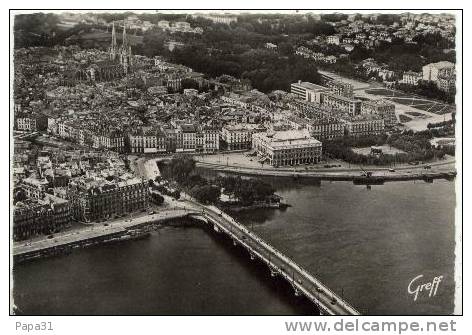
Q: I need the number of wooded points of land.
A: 1